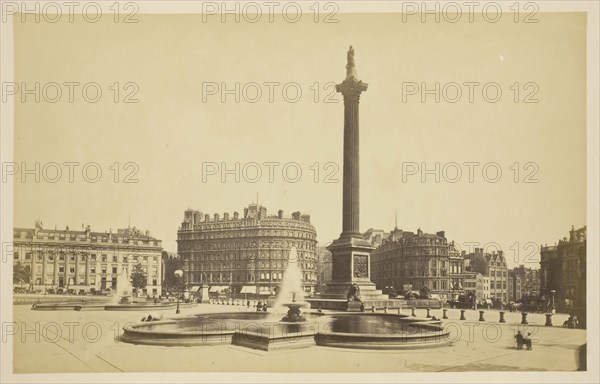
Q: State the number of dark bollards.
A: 11